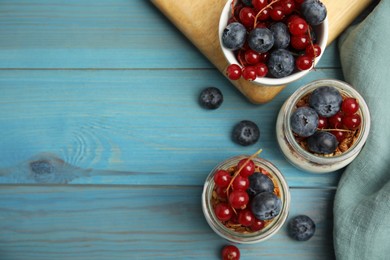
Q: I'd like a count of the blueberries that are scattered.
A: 3